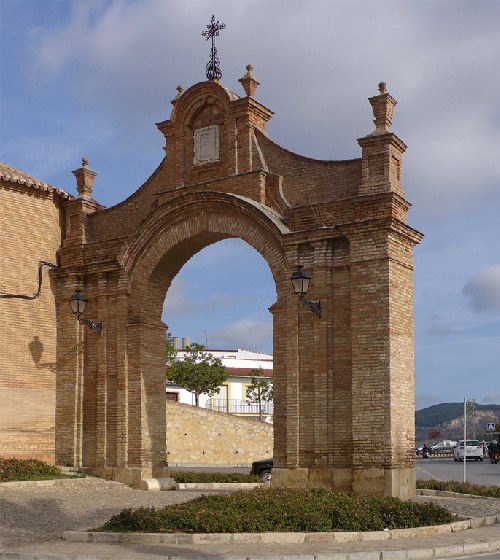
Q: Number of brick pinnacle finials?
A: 4